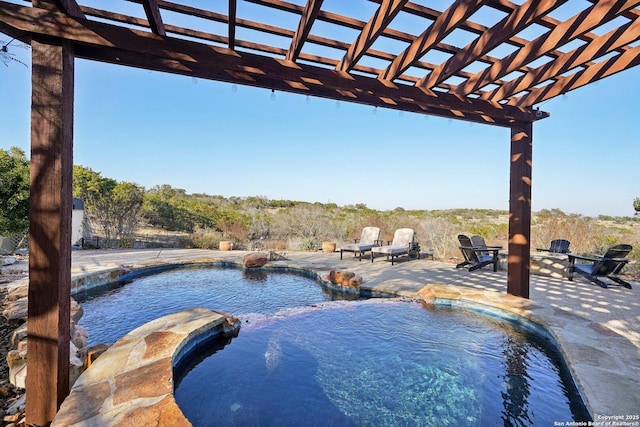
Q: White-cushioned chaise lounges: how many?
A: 2